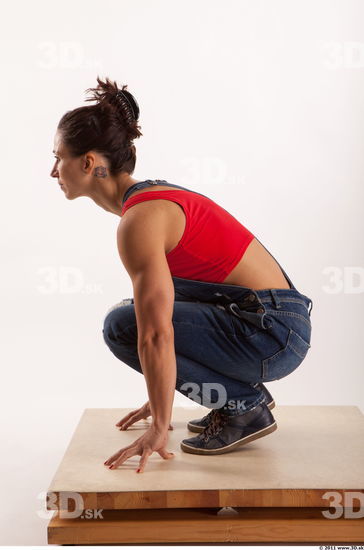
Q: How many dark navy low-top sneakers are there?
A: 2